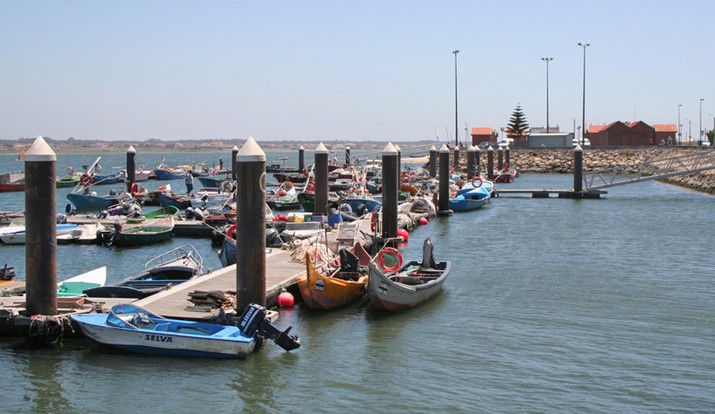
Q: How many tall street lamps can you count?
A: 3